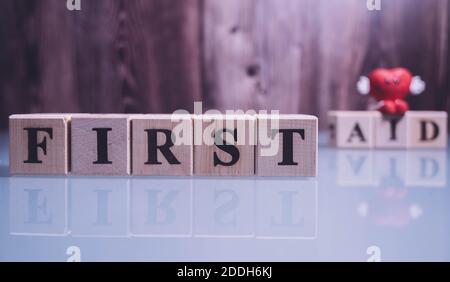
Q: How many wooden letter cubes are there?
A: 8